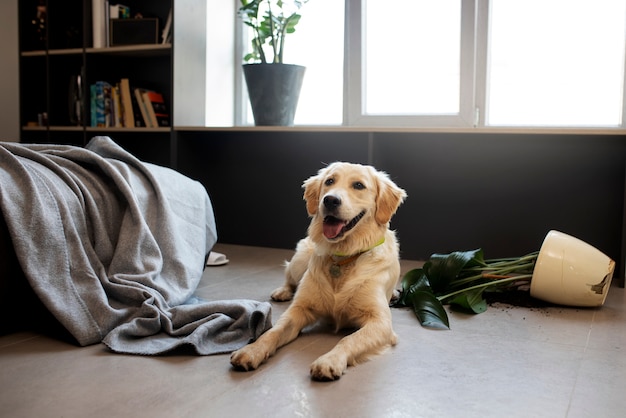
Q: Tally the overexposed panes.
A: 3